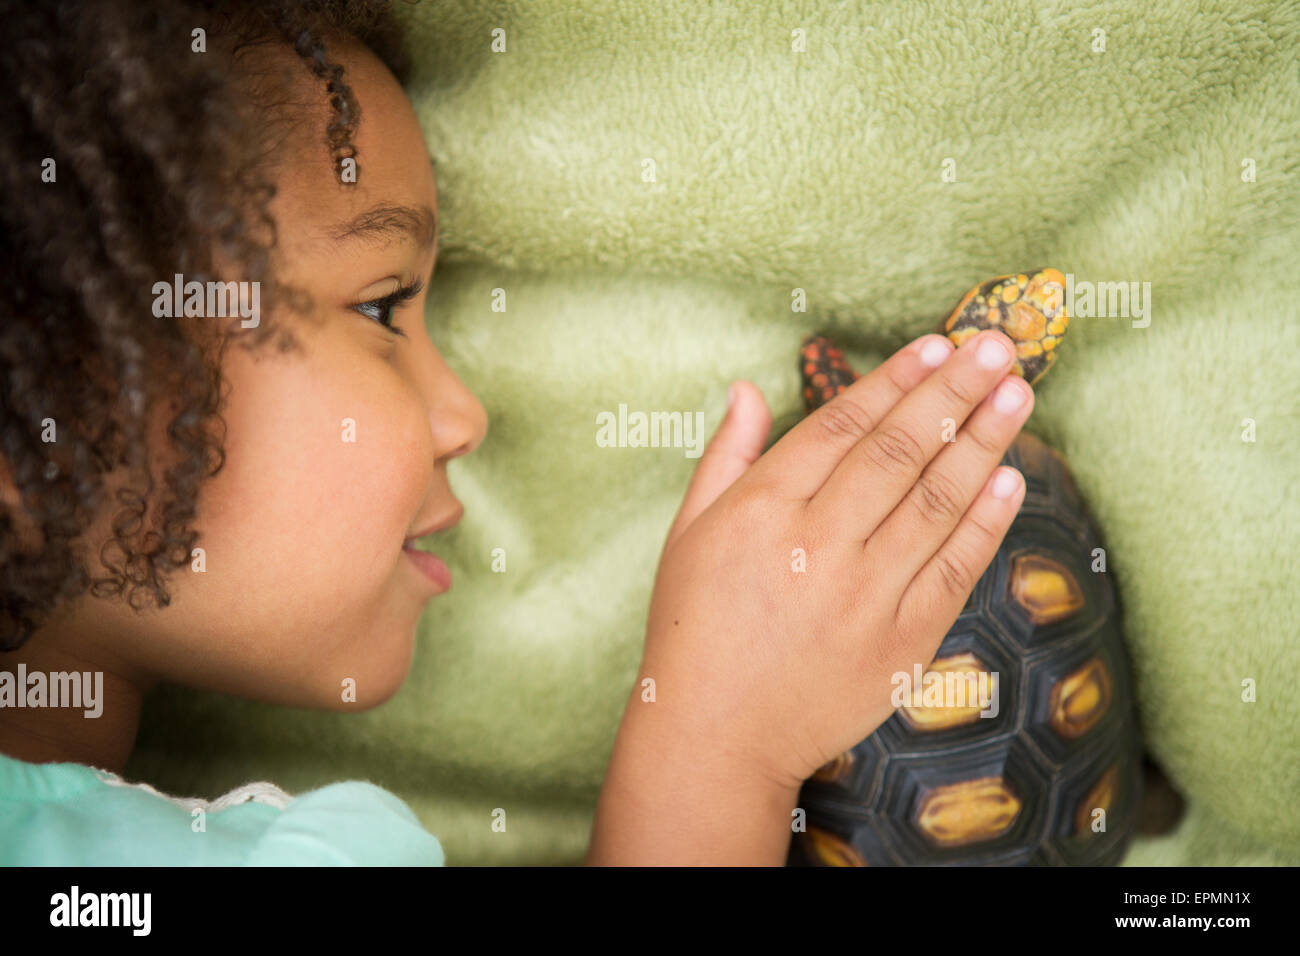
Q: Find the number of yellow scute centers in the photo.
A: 7